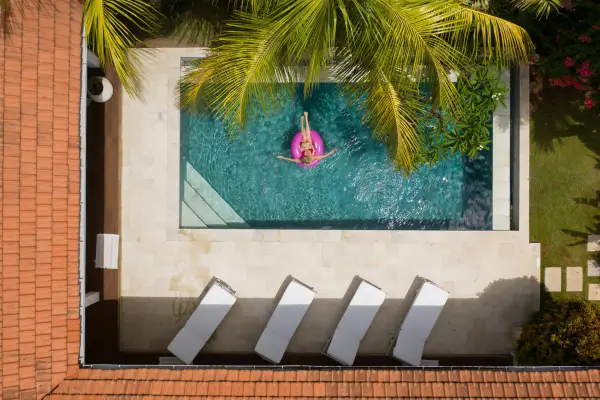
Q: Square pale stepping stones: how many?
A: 5